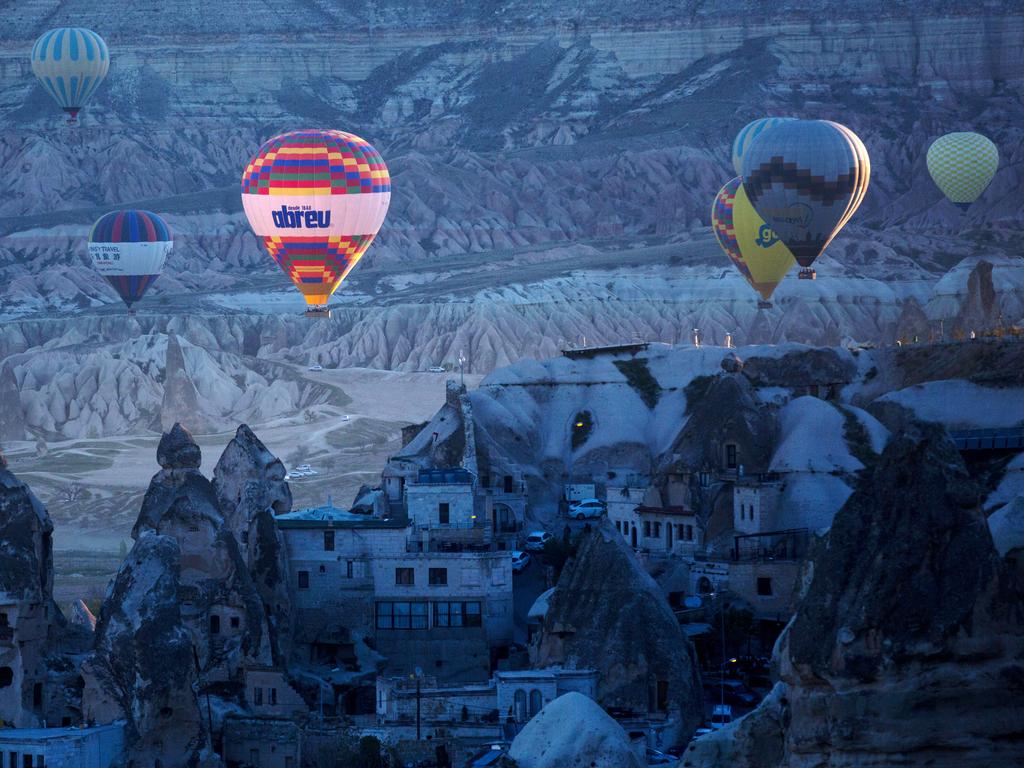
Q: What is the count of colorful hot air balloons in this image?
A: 7